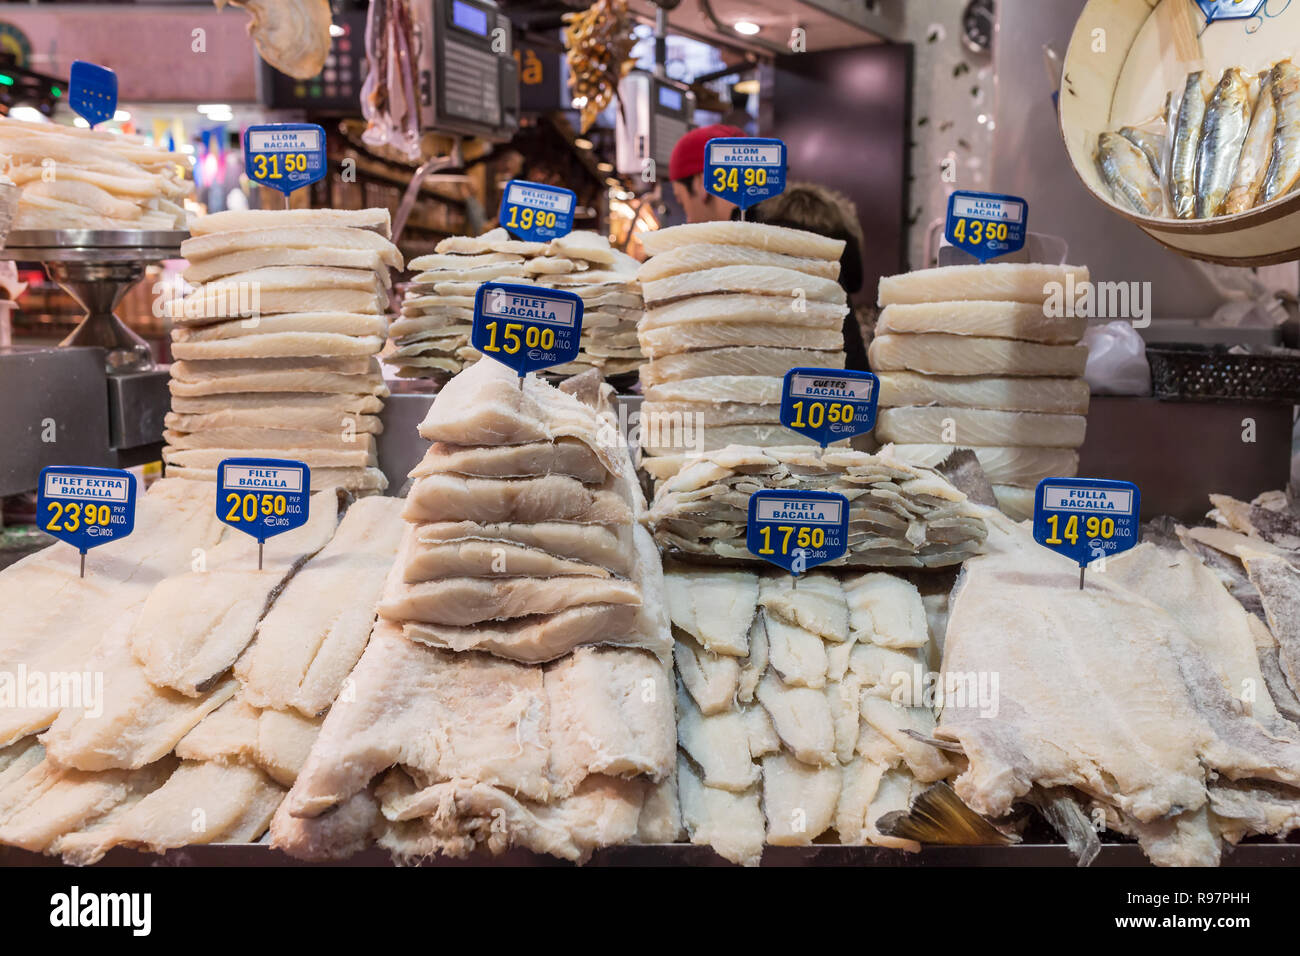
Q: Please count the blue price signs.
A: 12